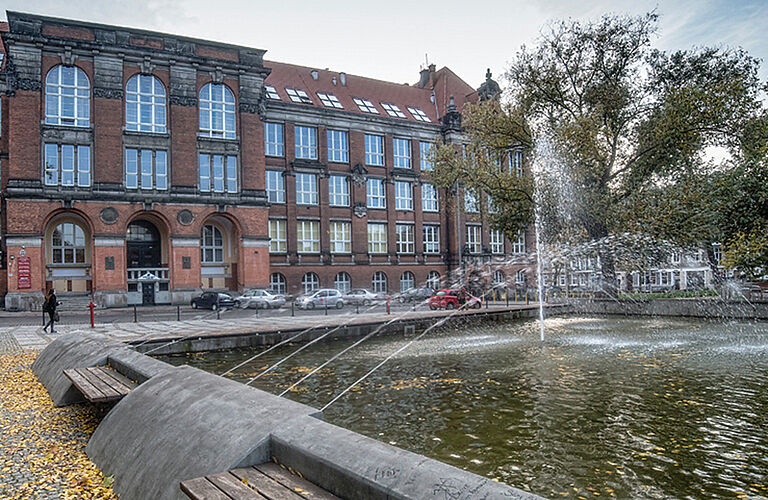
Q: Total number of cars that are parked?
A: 6